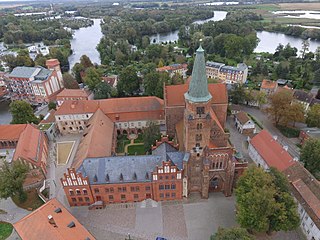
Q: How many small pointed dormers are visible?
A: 5